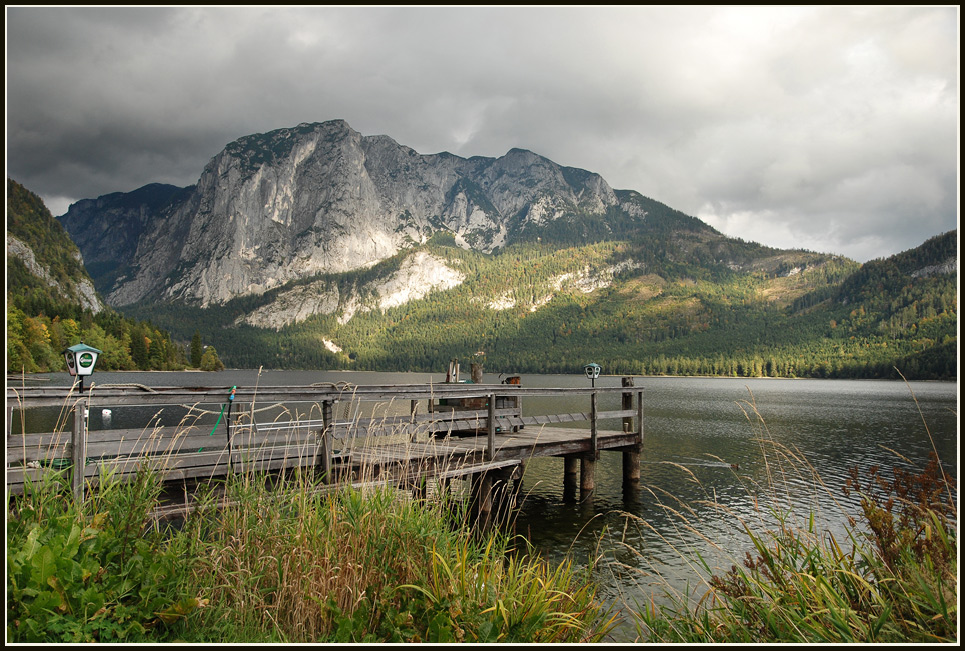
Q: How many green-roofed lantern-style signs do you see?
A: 2